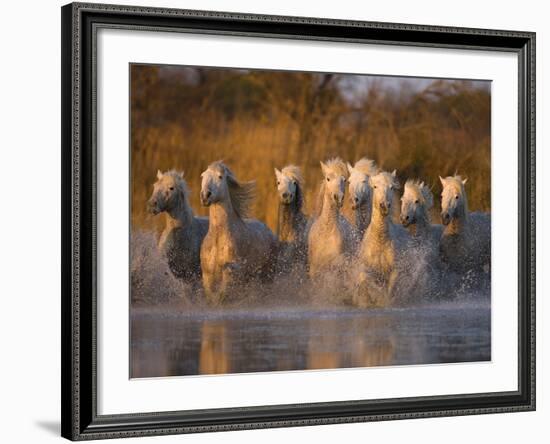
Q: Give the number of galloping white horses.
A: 8